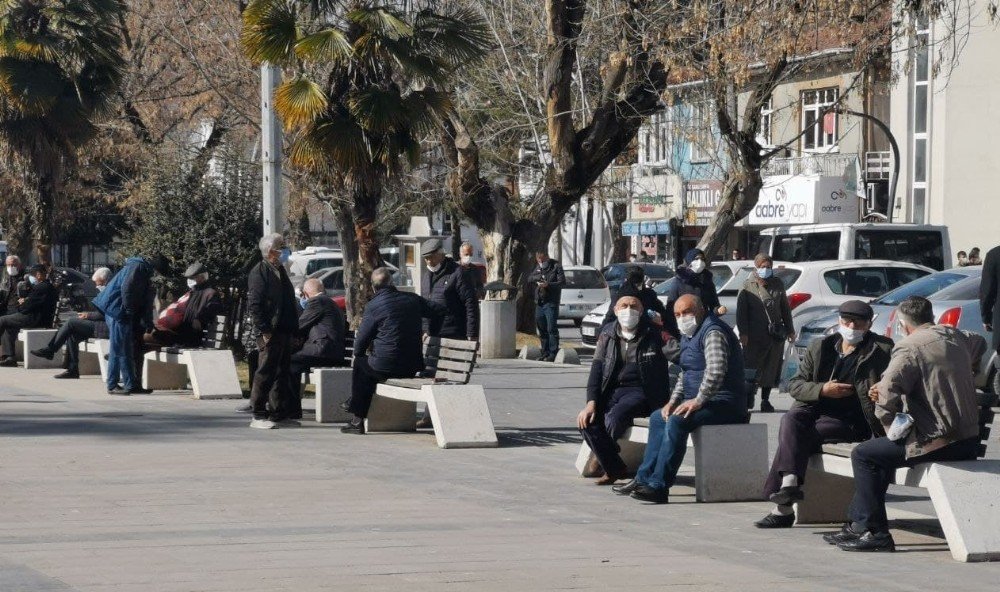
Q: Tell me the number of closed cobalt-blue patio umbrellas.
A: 0